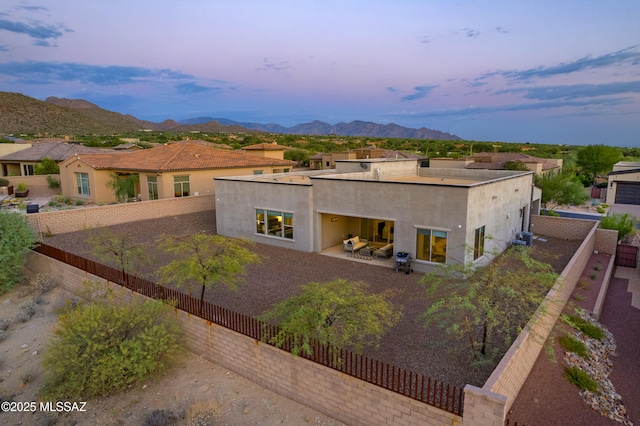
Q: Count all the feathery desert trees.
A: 4